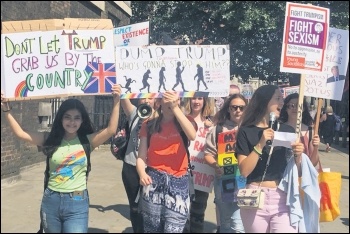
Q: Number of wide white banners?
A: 2